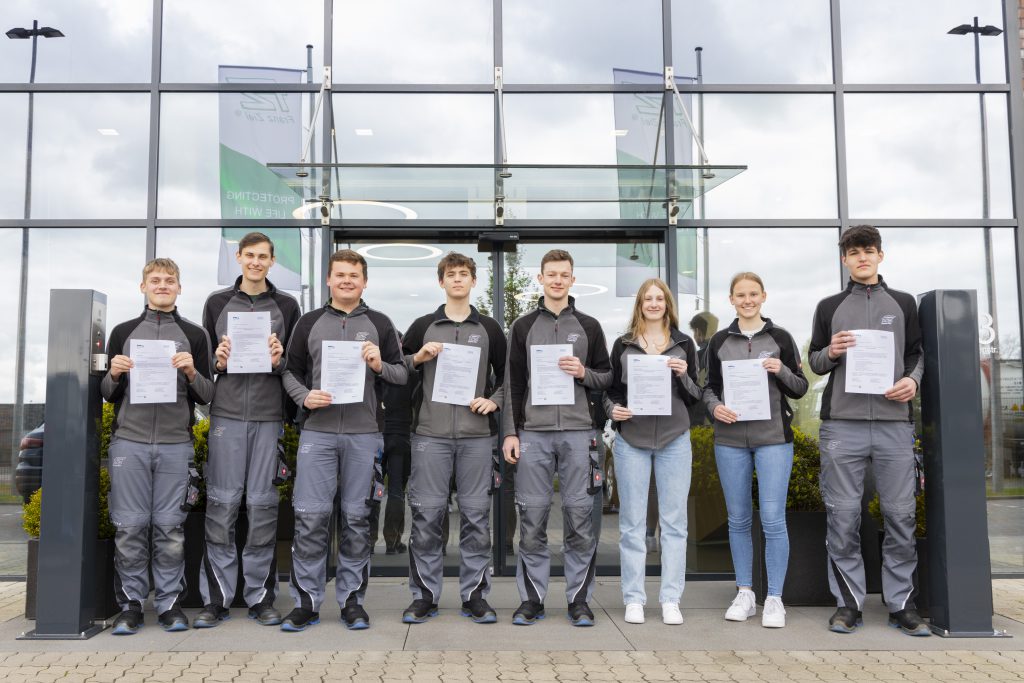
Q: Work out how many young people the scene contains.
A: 8